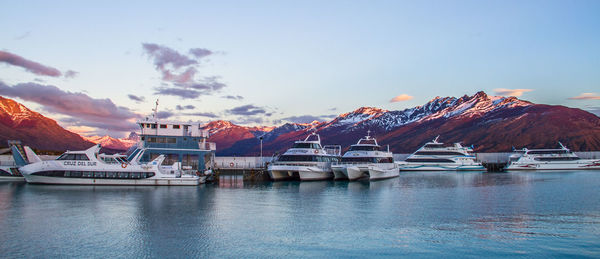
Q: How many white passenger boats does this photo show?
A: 5